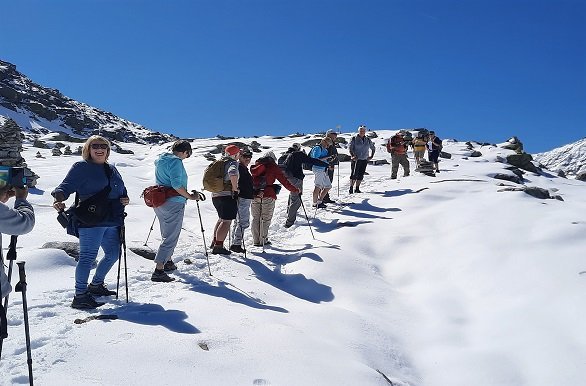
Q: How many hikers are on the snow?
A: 13